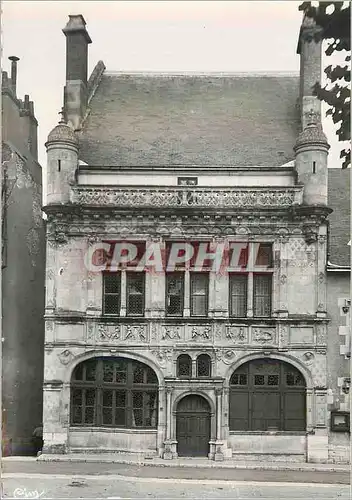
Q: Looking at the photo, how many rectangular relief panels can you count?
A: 6